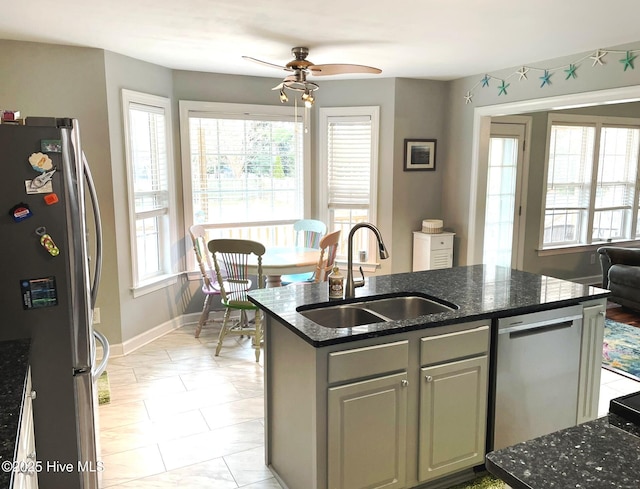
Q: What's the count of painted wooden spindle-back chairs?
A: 4